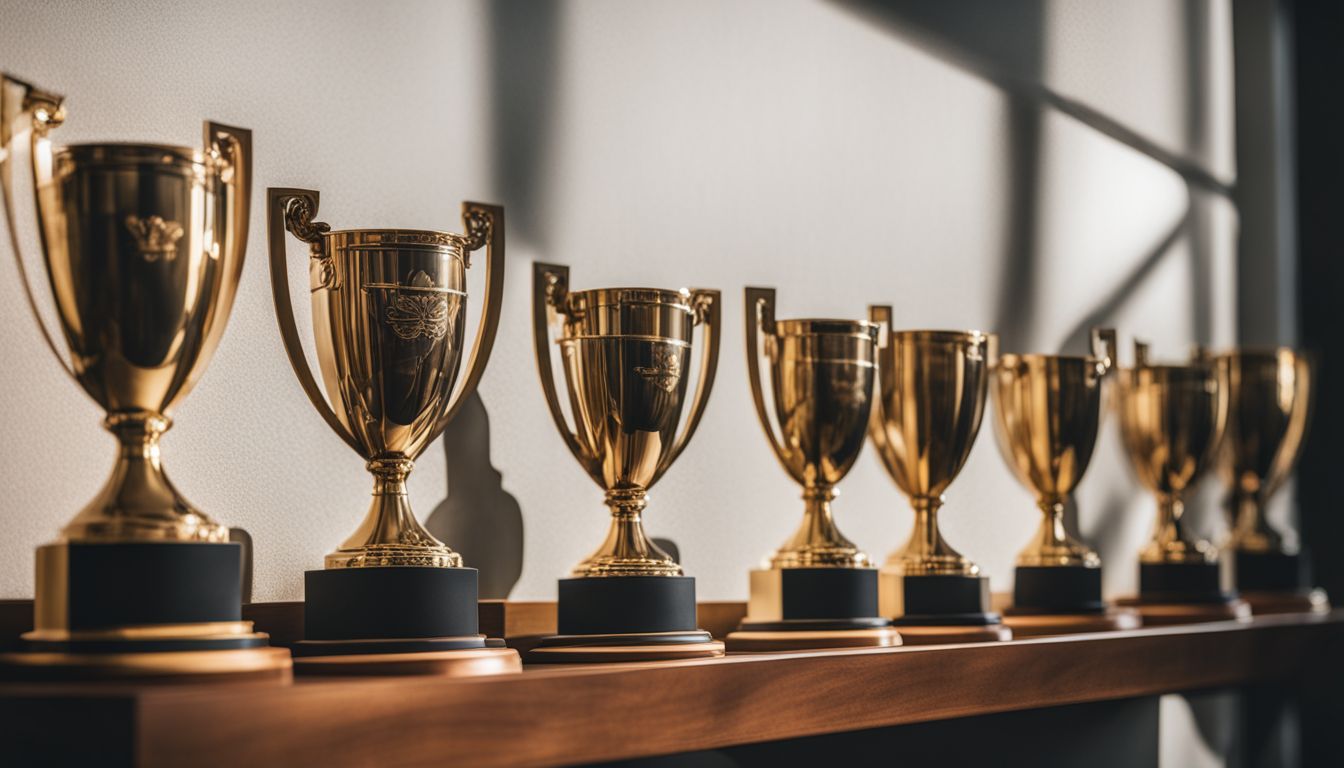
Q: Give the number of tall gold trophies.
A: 8